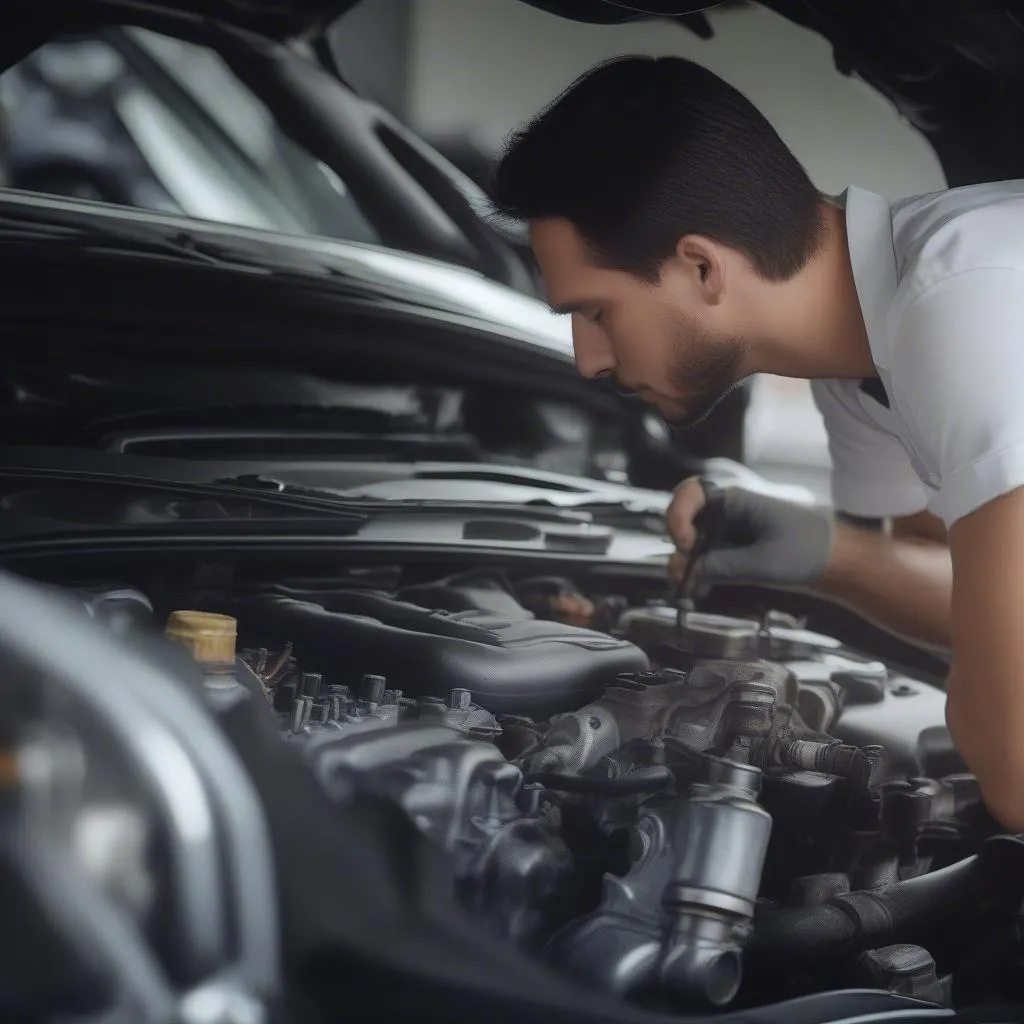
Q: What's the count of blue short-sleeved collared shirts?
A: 0